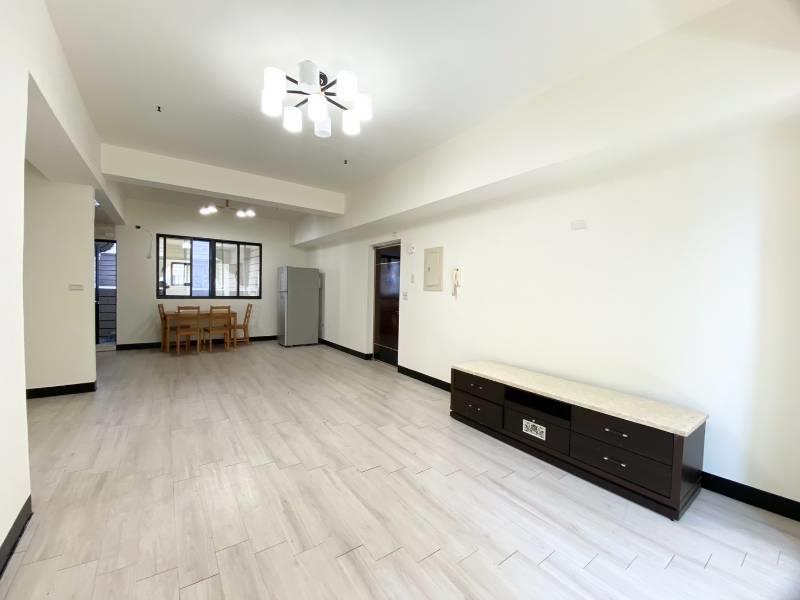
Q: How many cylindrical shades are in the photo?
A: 9